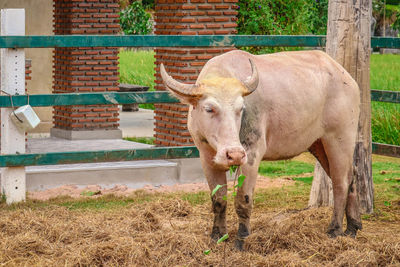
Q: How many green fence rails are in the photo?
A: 3